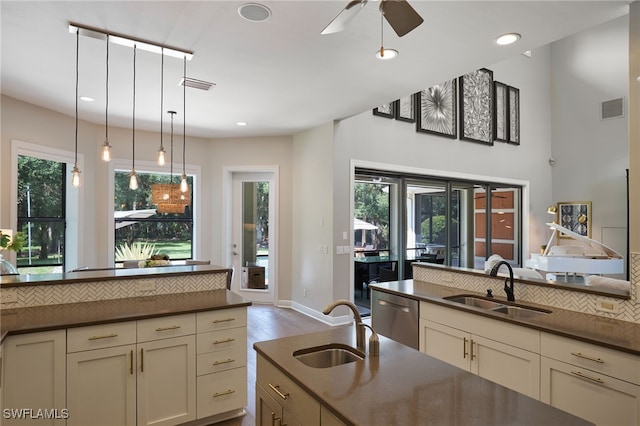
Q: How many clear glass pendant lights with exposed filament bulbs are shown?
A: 5